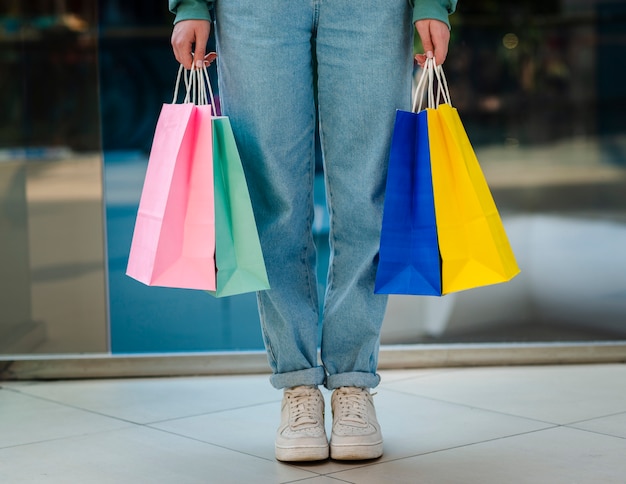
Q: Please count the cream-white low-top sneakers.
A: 2